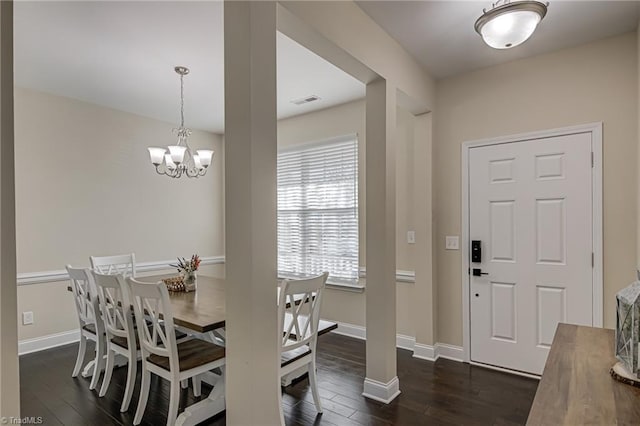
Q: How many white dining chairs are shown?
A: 5